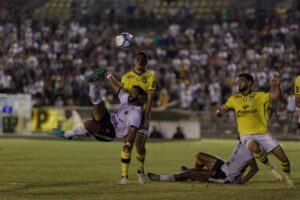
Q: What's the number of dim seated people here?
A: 2